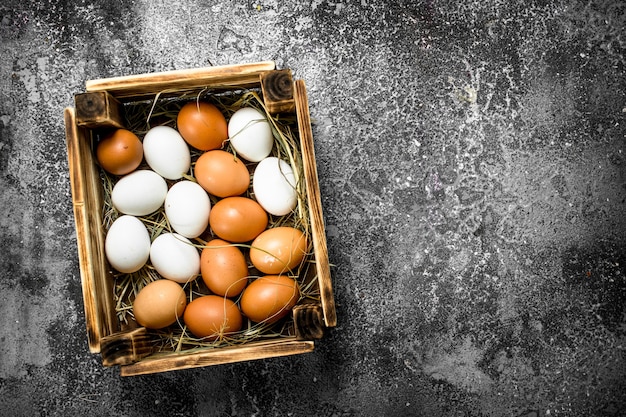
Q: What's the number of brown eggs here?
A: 9